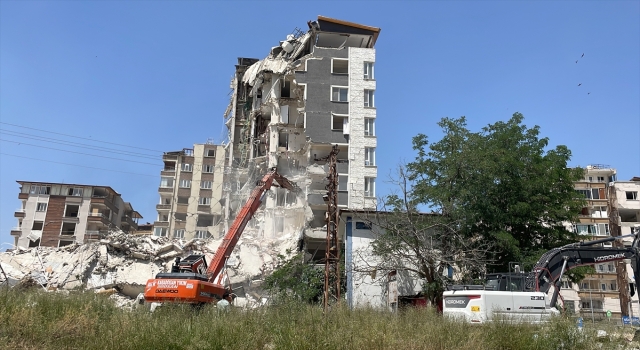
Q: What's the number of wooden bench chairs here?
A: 0